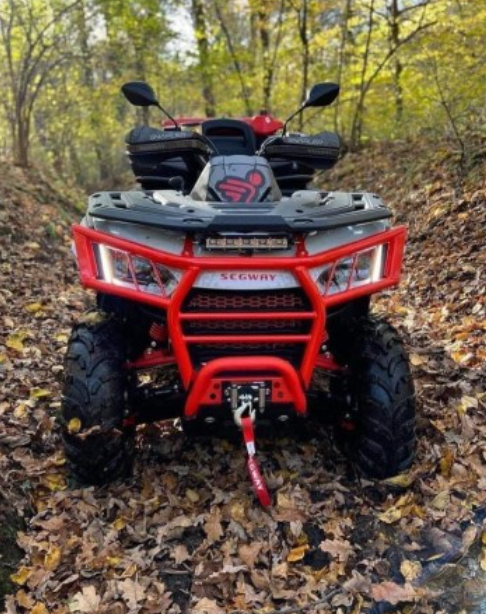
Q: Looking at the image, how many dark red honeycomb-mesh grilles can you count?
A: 1